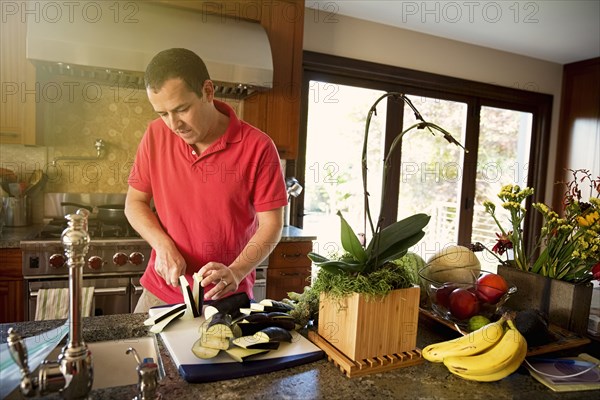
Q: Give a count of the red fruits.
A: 3